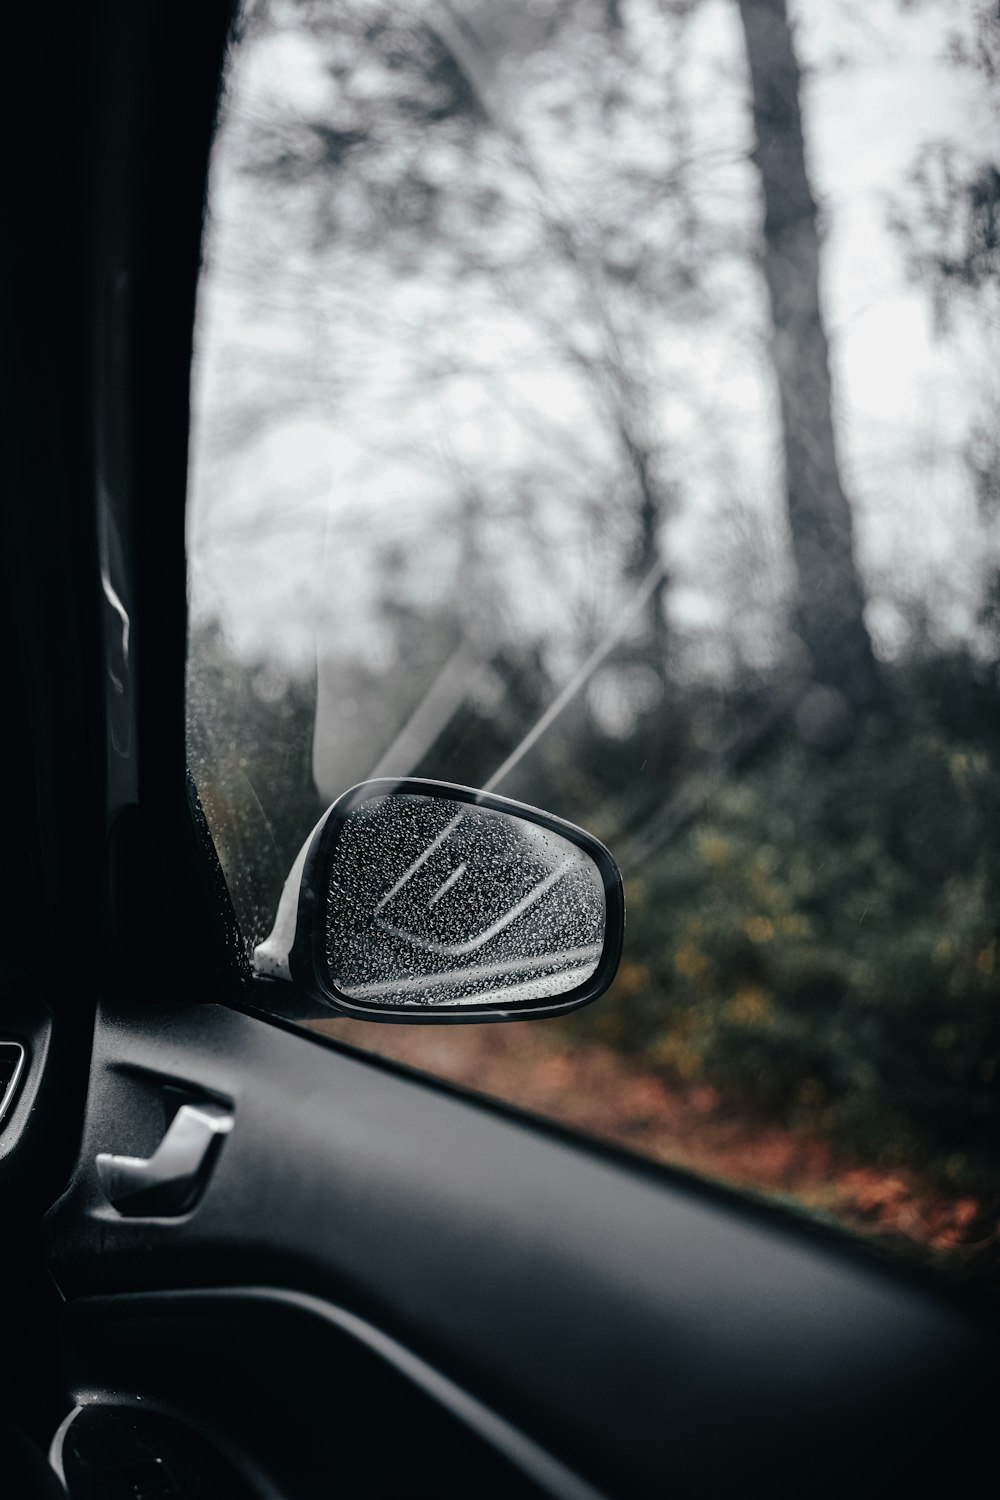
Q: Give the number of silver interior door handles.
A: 1